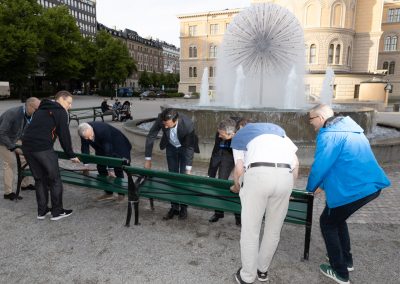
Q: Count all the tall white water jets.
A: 4